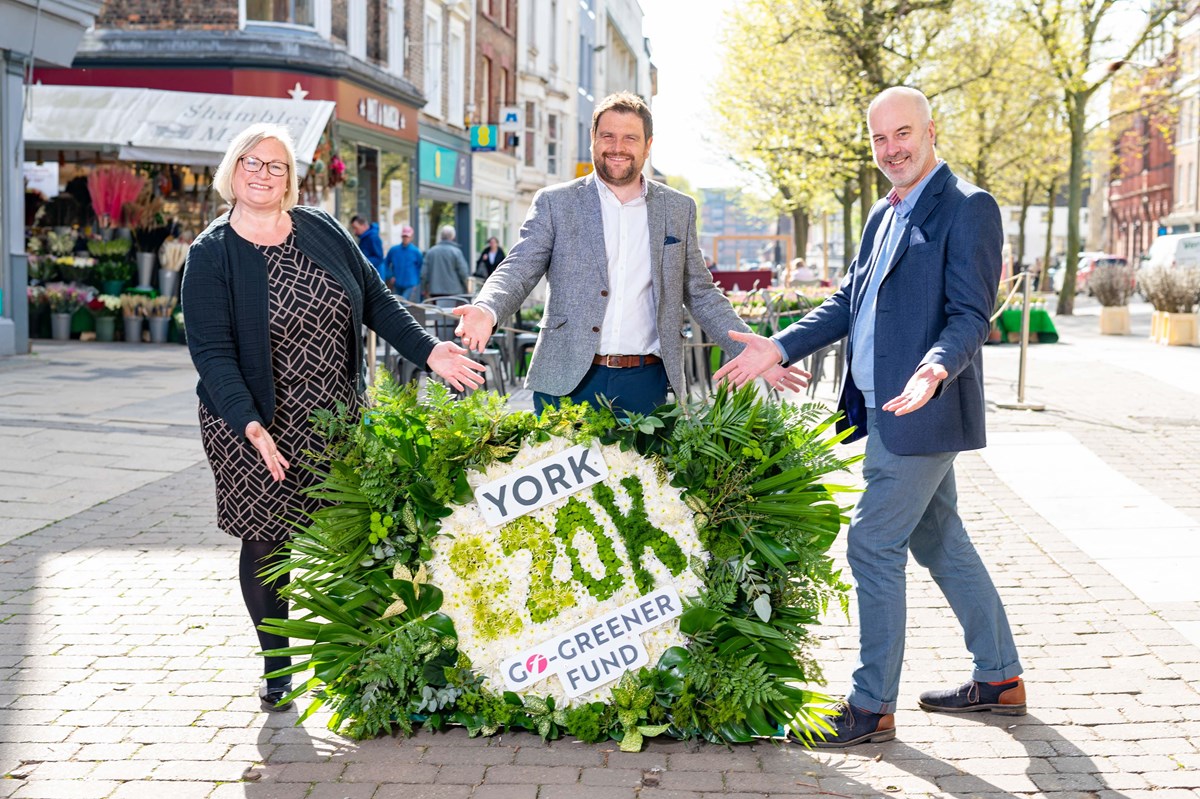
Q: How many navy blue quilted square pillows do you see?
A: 0